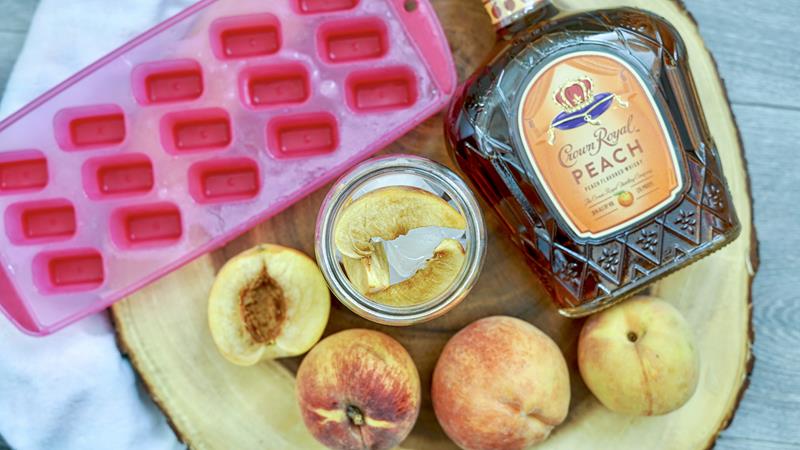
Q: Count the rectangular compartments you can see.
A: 15